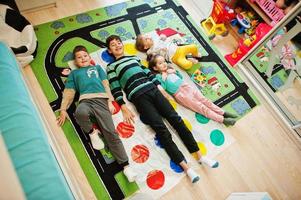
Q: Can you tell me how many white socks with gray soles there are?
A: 2